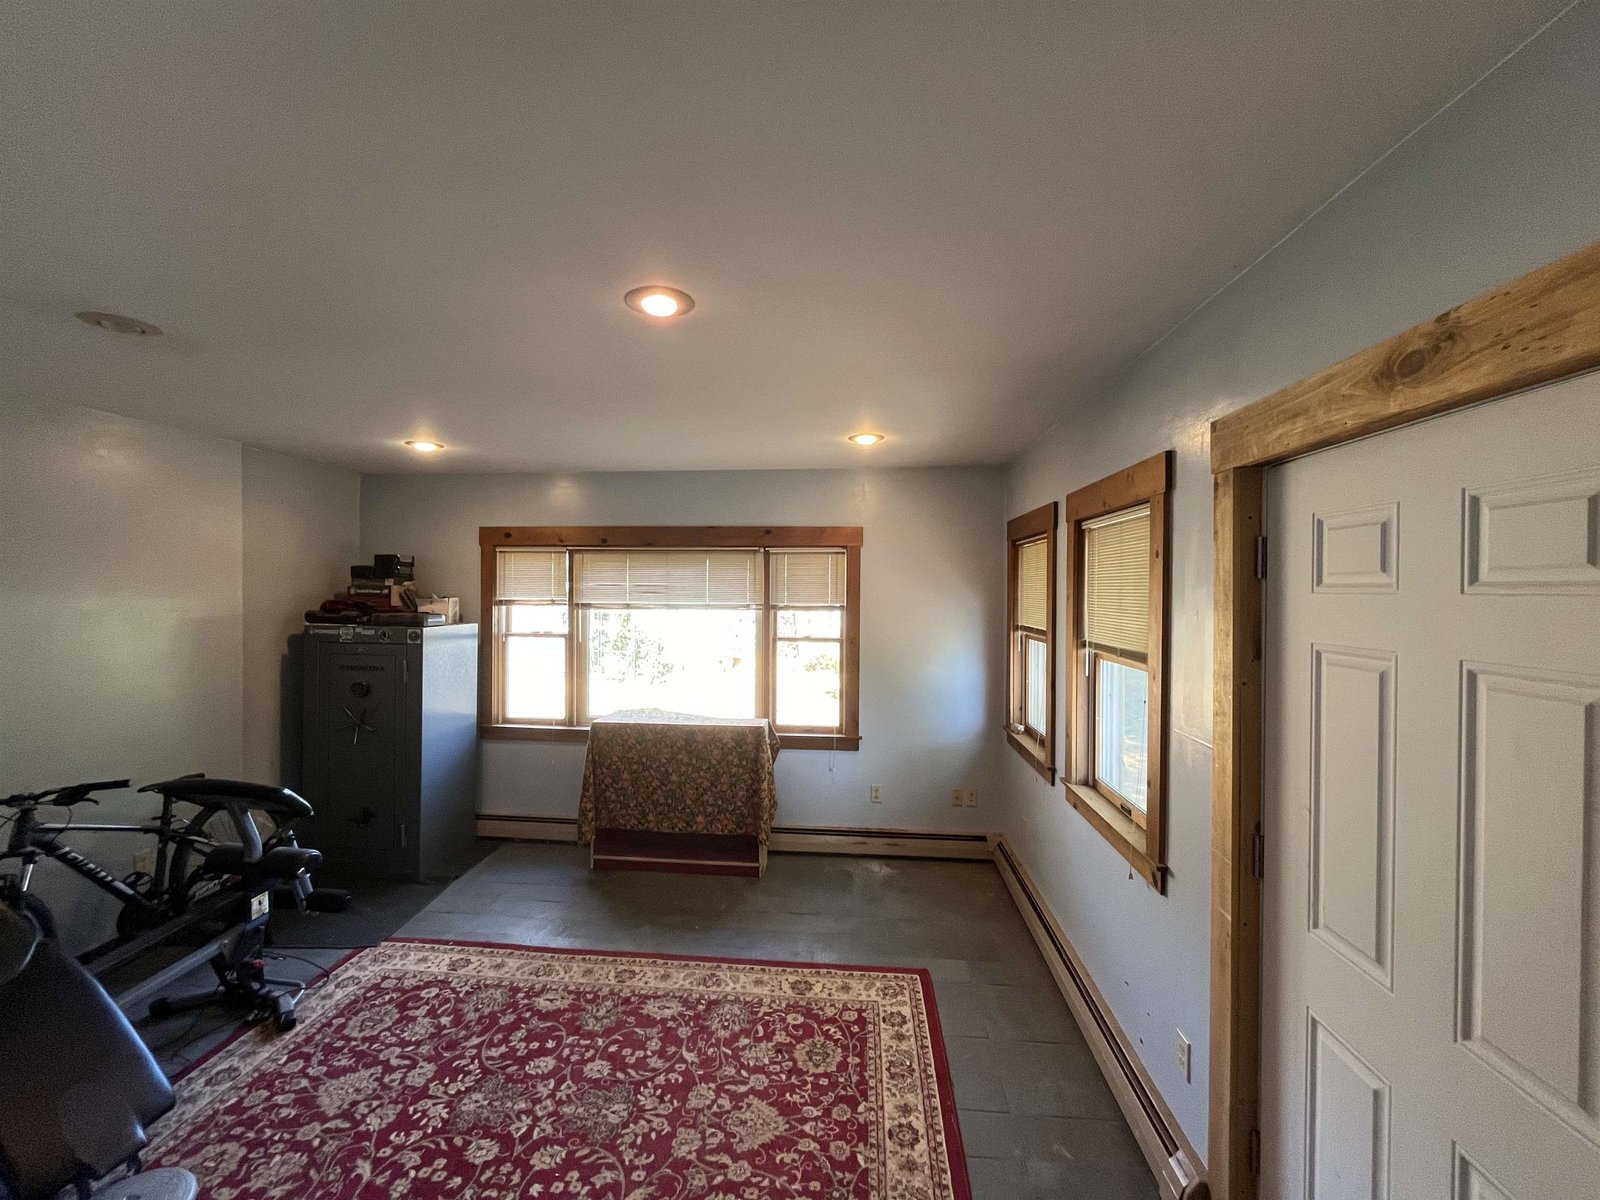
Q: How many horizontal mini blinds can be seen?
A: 5